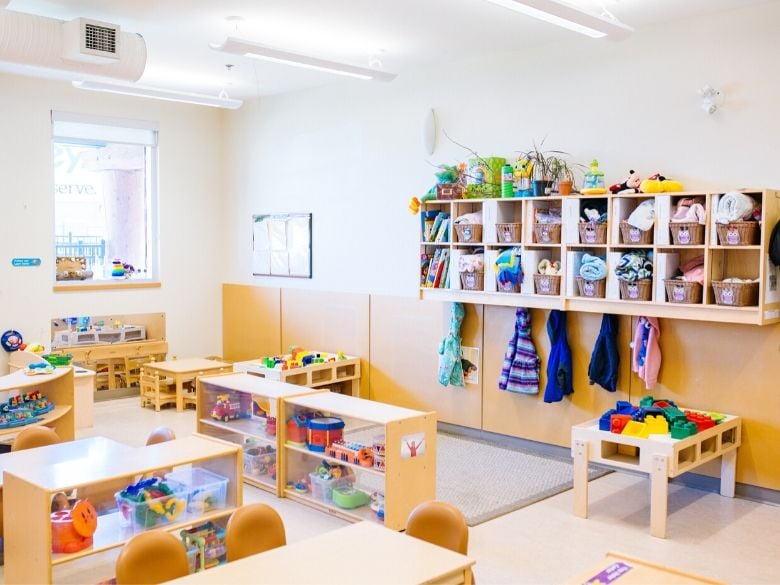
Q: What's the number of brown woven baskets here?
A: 14